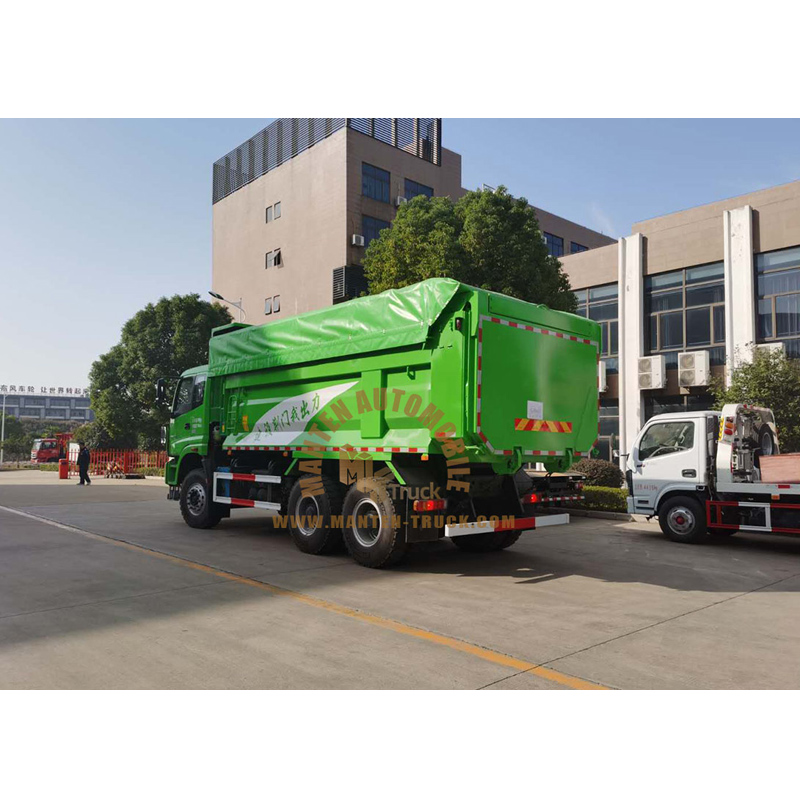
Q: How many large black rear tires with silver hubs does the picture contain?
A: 2